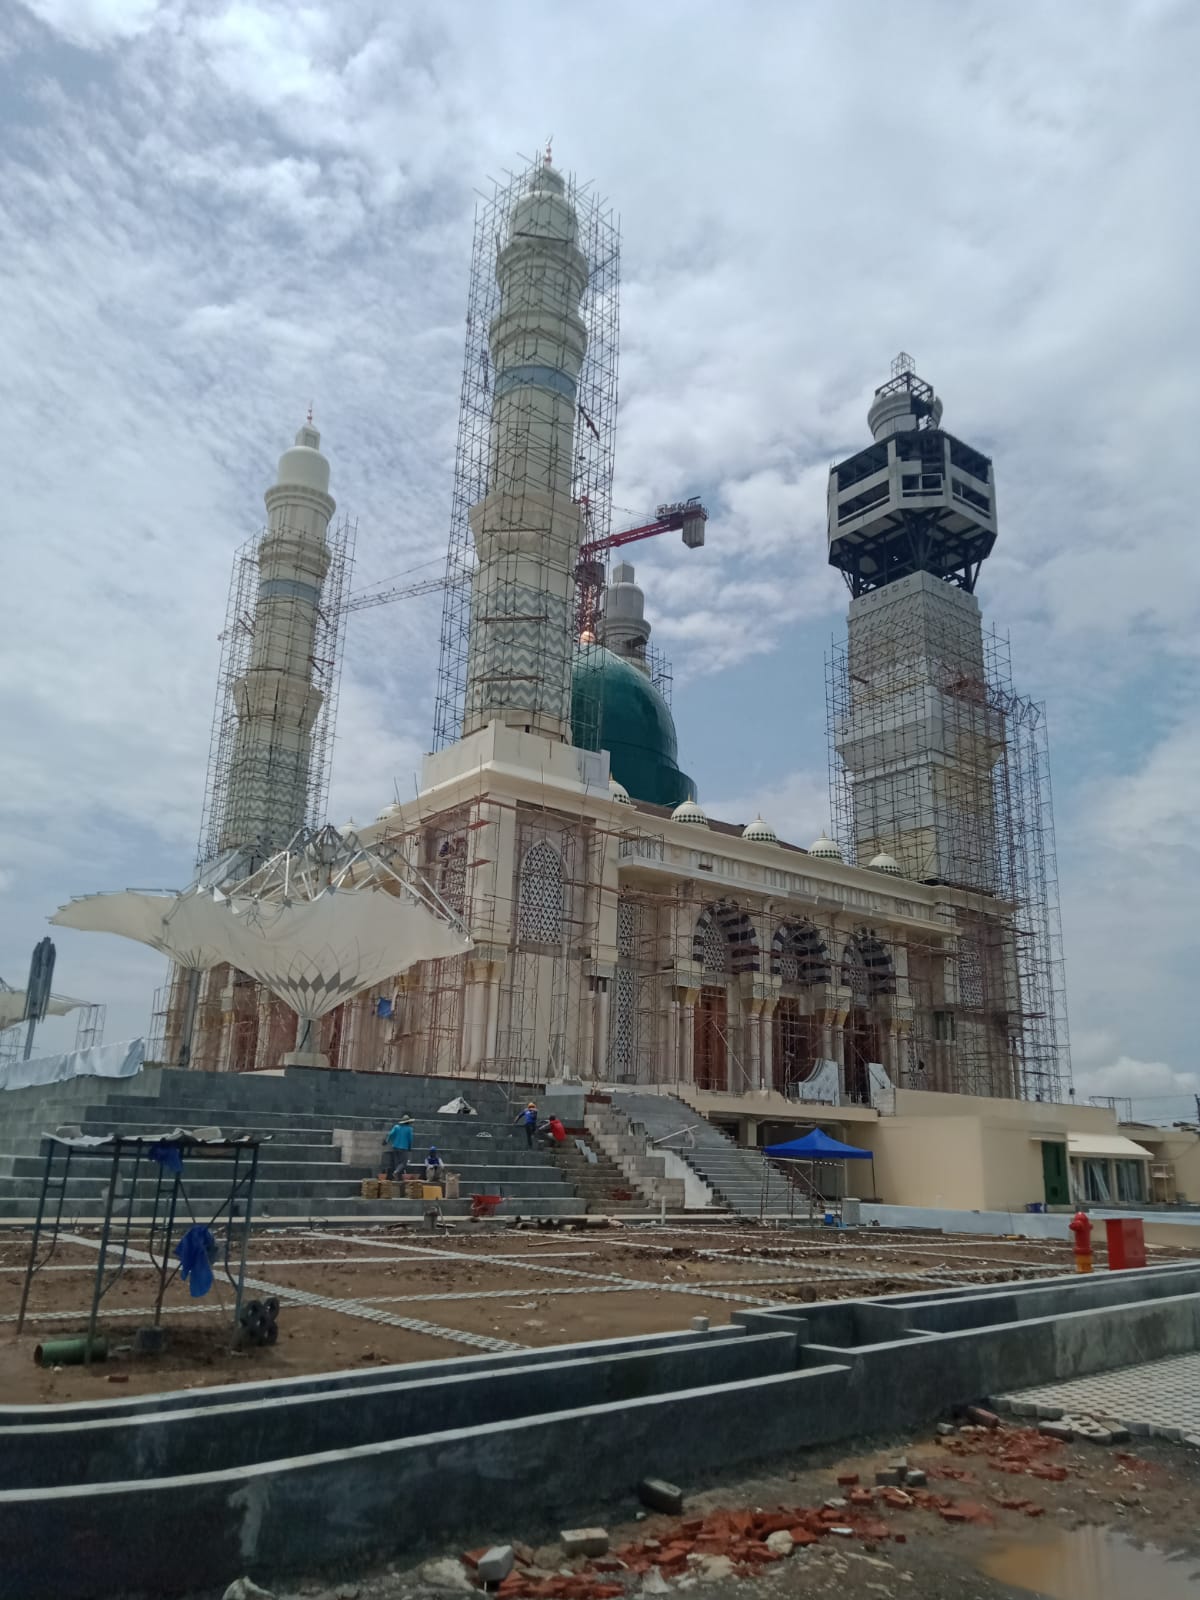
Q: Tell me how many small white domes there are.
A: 7